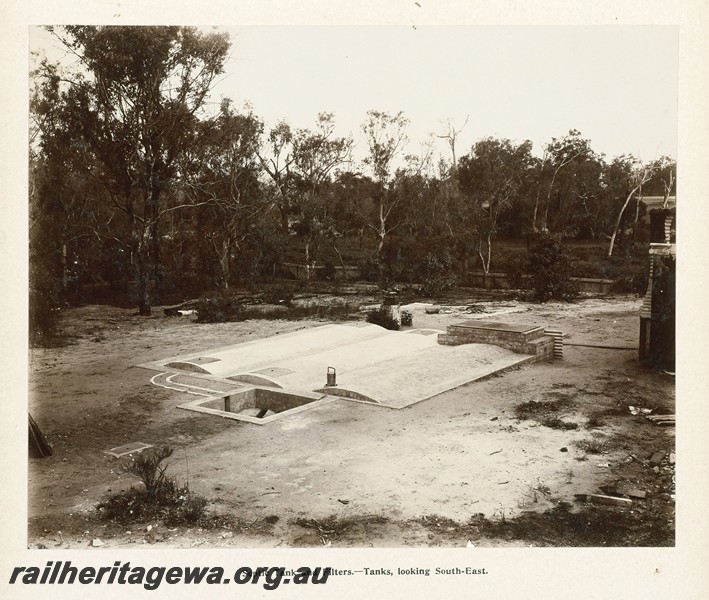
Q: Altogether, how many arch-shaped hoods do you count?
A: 3